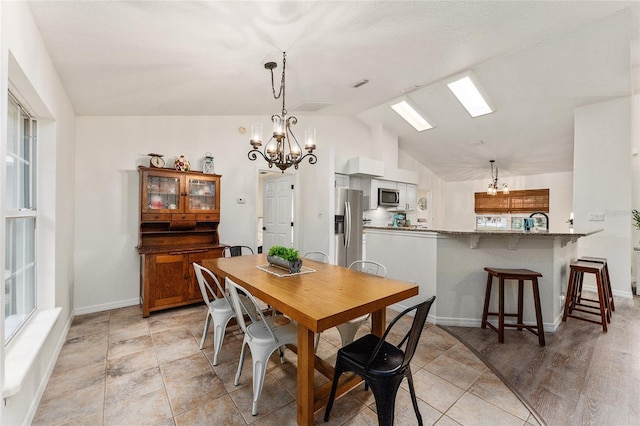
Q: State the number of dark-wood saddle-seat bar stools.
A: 3